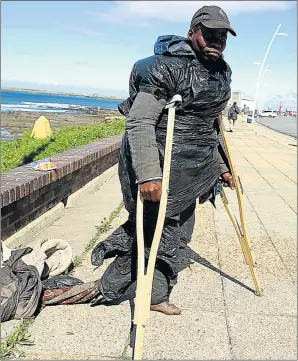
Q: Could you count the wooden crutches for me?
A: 2